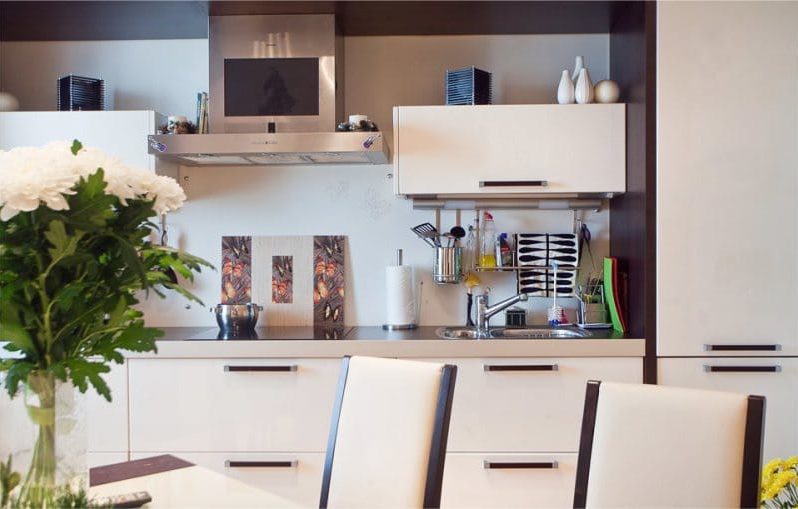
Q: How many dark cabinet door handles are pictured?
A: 7